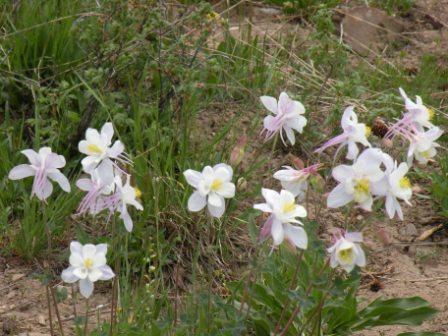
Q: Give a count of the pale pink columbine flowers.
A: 15